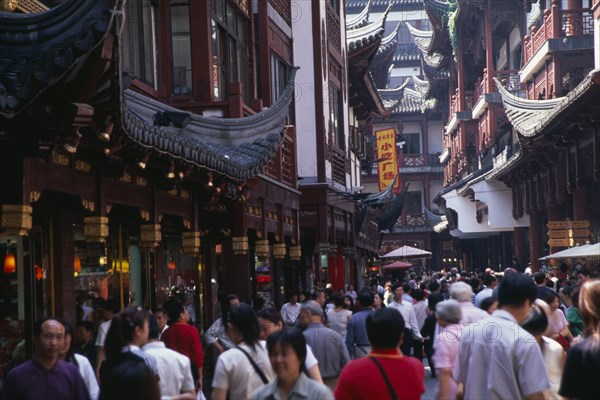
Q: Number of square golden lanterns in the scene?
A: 8